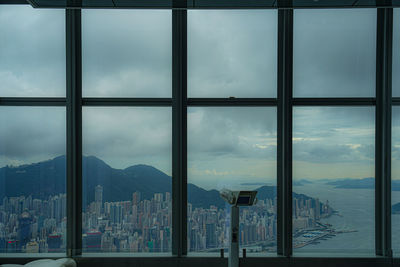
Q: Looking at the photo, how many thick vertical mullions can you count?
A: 4